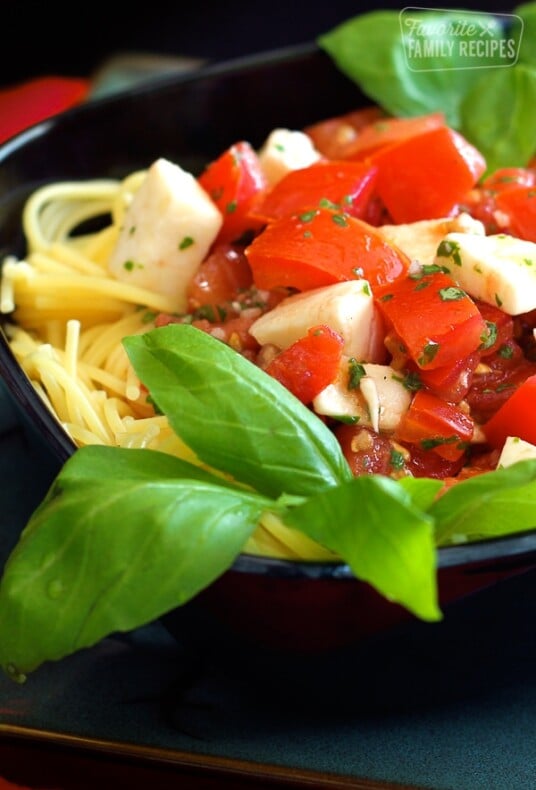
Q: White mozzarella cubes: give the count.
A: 7